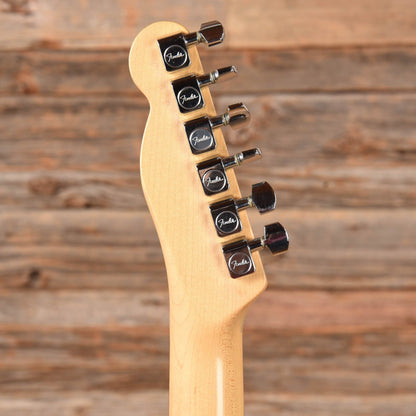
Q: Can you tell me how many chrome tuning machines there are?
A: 6